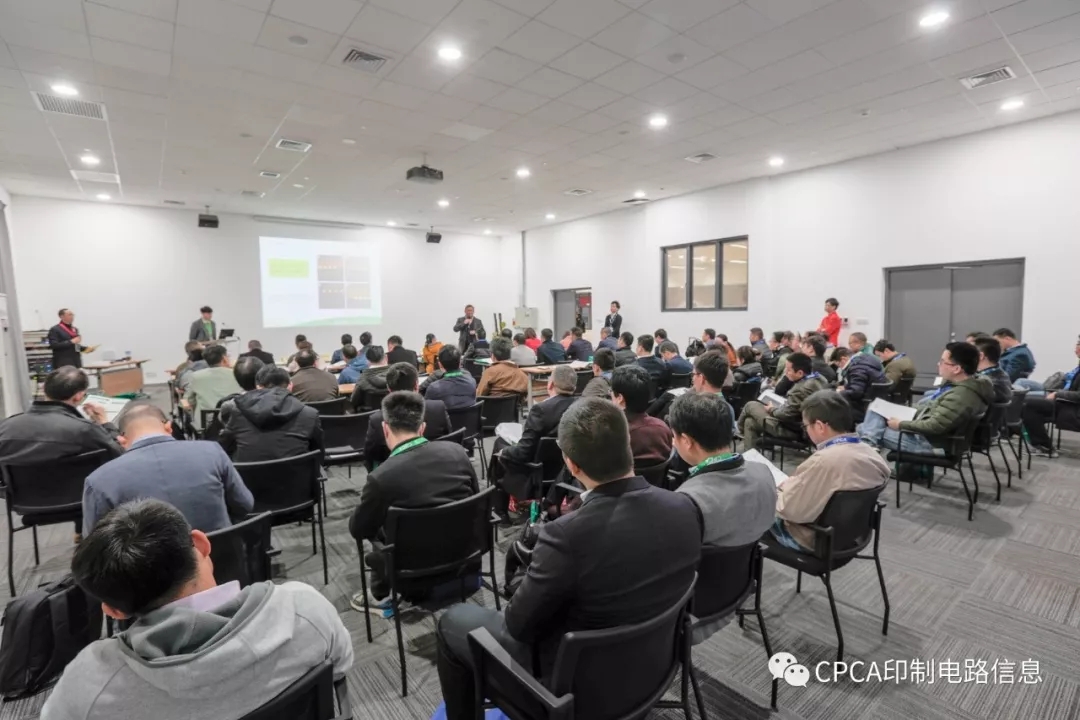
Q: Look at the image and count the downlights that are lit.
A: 14